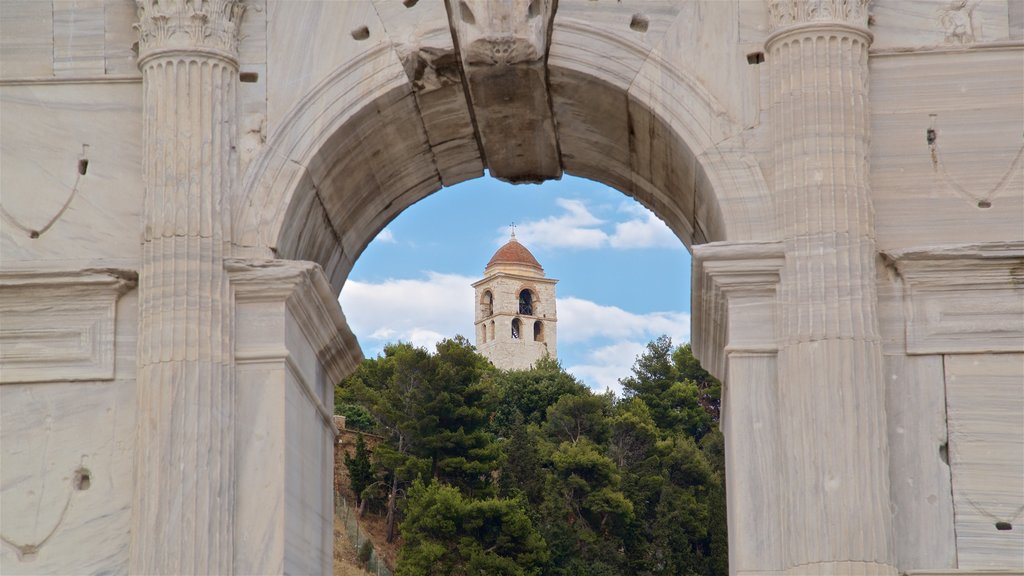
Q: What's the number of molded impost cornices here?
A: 2